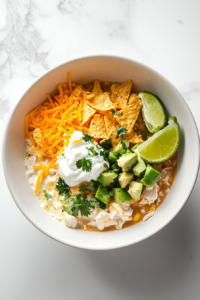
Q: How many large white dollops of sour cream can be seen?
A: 1